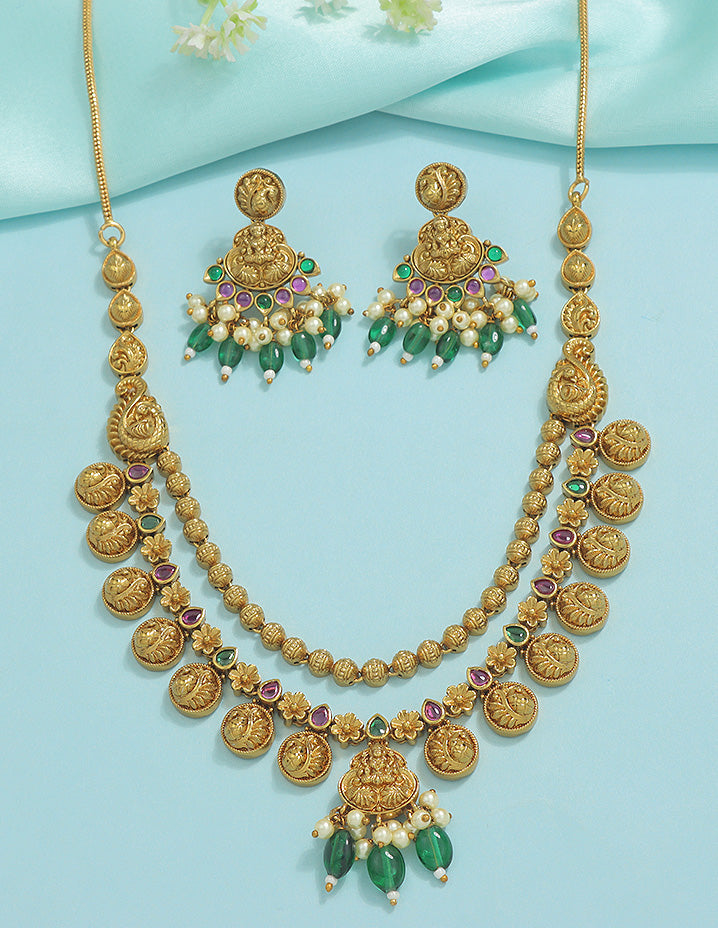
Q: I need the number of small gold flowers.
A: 14